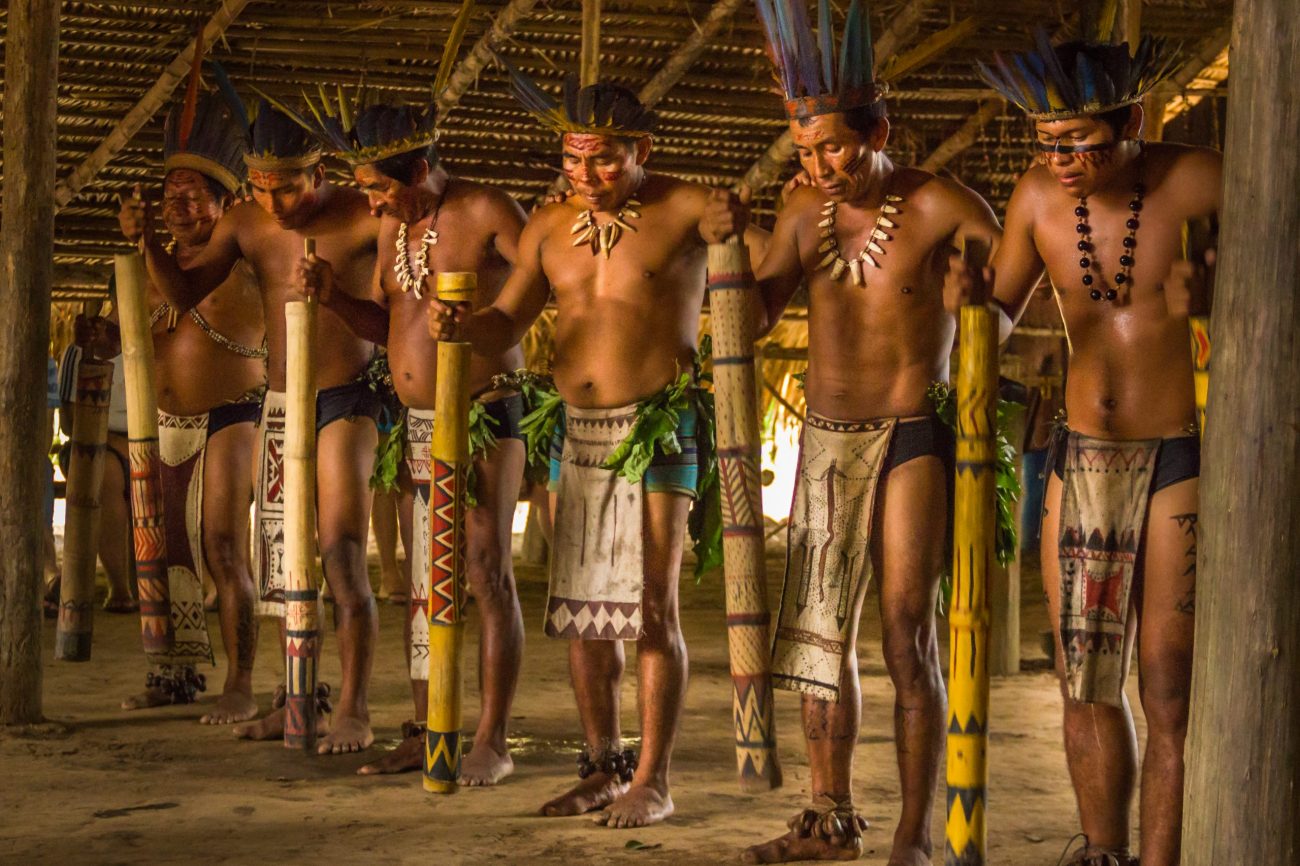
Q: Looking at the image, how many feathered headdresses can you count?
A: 6